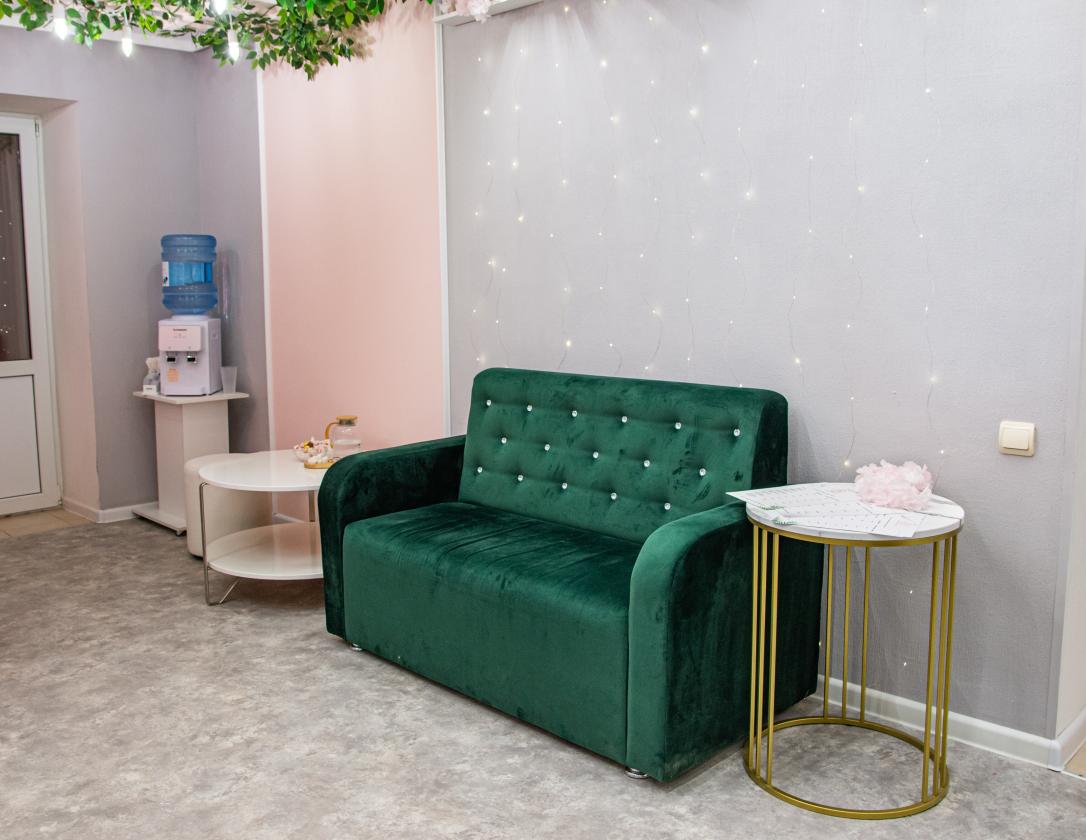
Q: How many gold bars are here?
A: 9